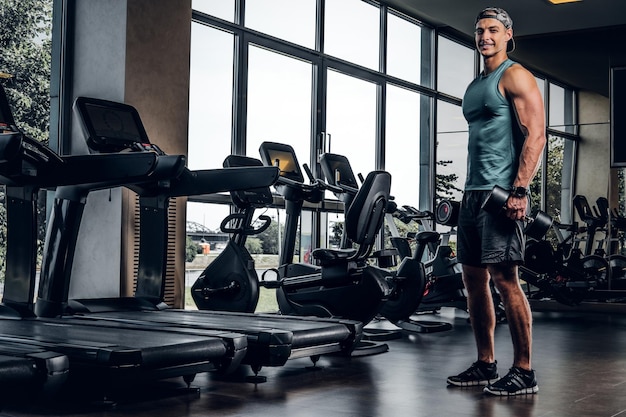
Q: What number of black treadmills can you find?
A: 3